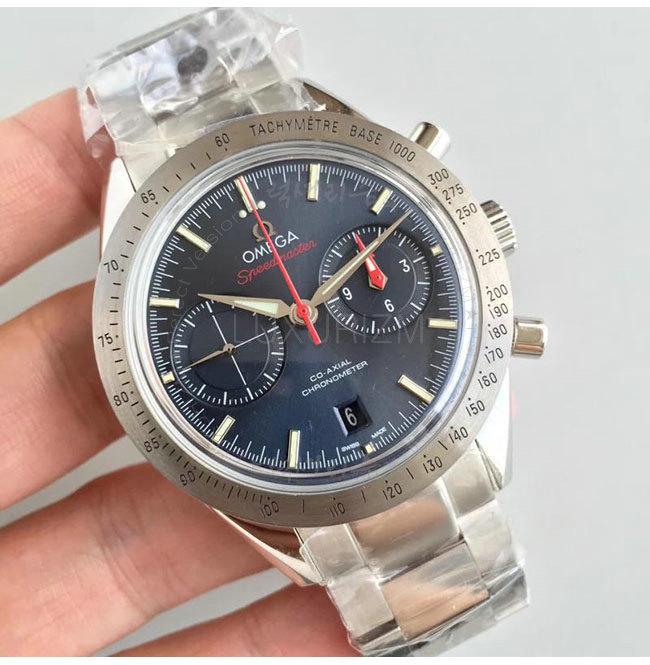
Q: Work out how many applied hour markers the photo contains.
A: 12